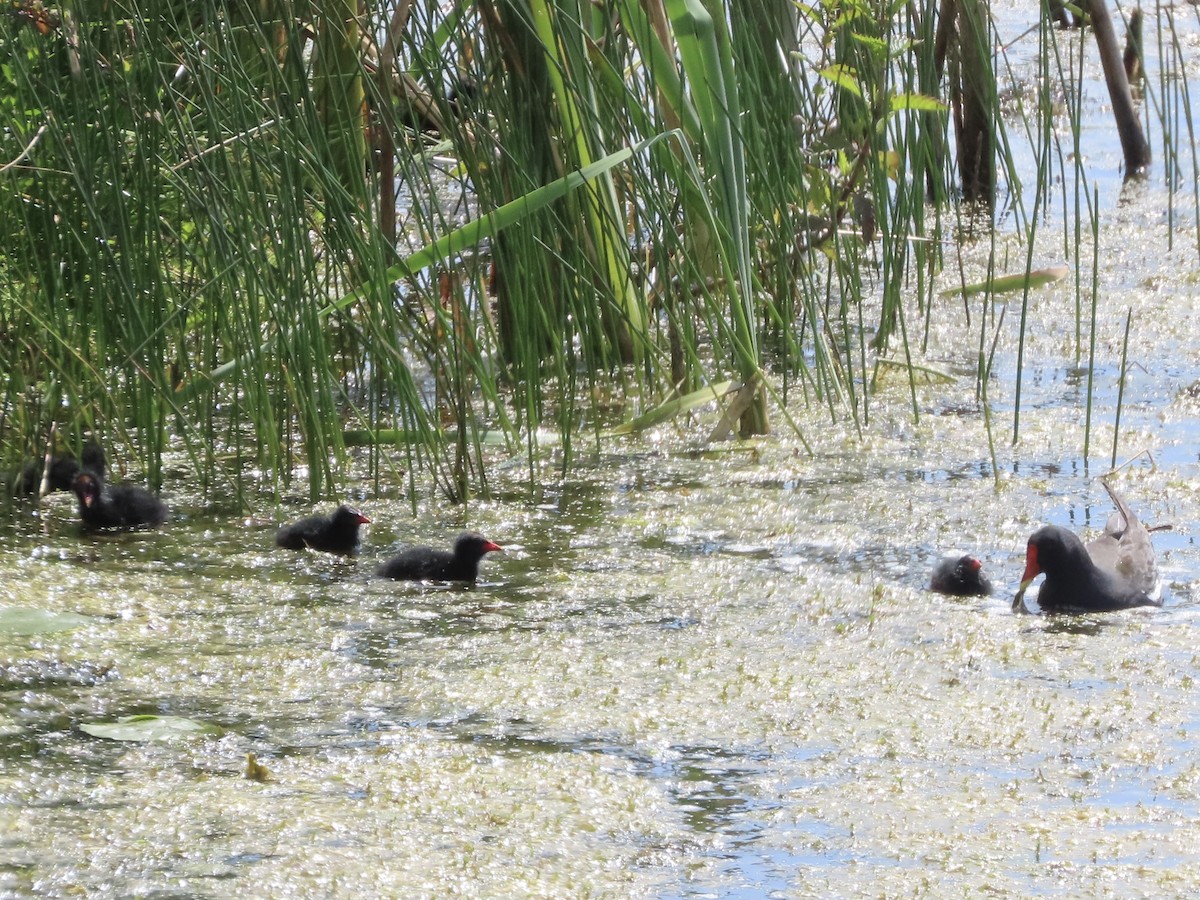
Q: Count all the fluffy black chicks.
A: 5